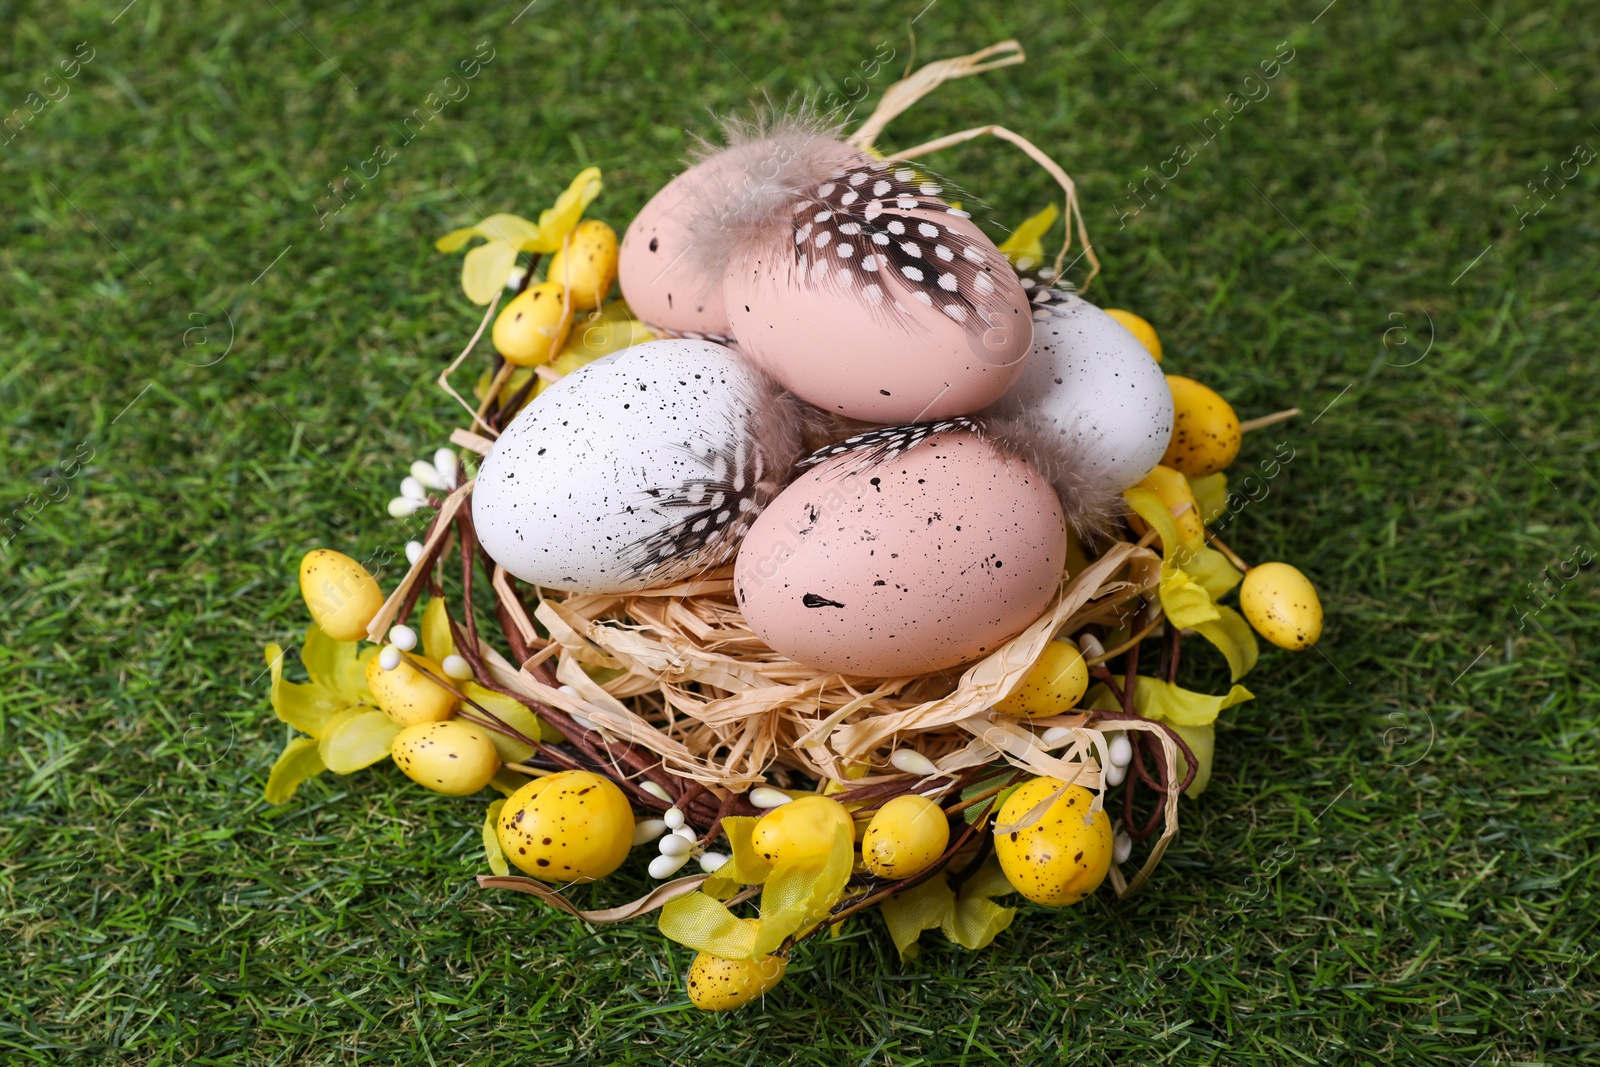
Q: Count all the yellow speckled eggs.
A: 15